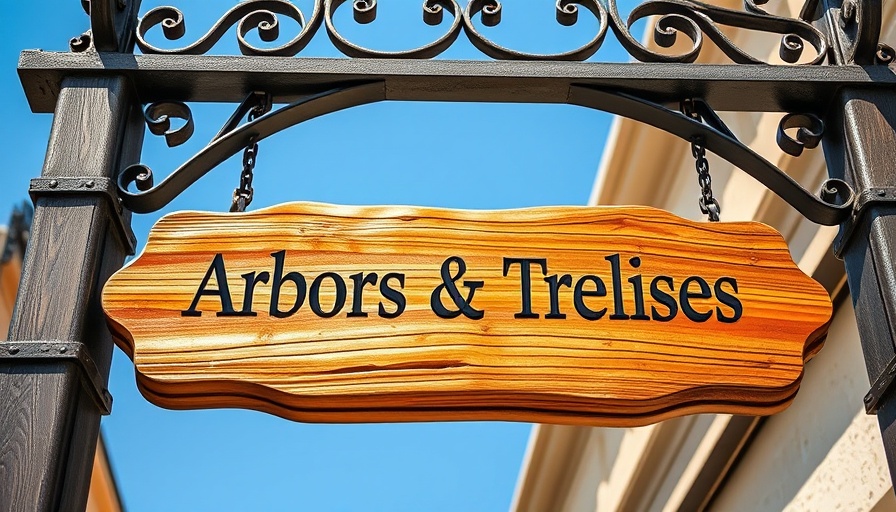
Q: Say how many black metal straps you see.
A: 4